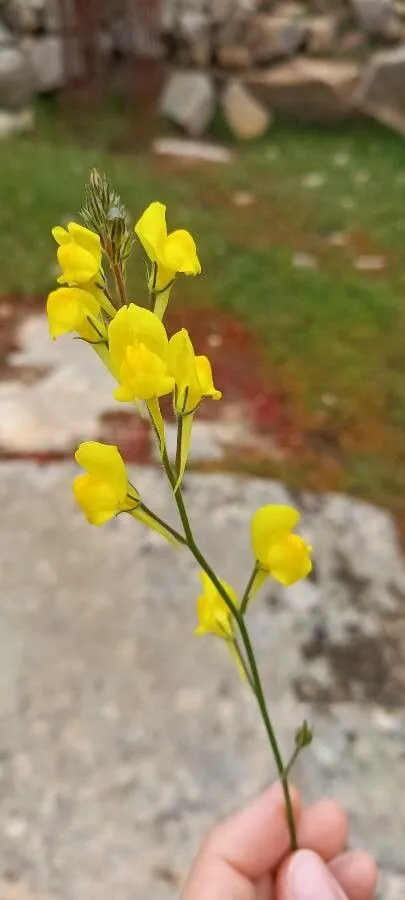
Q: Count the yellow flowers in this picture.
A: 8